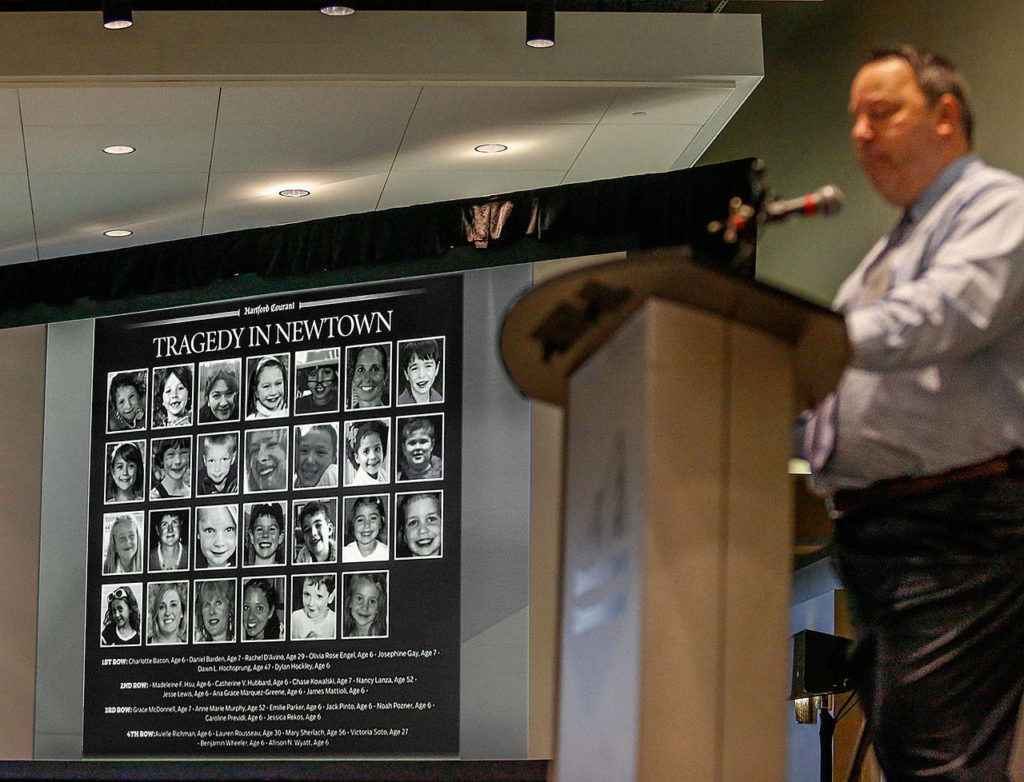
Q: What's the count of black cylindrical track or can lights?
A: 3